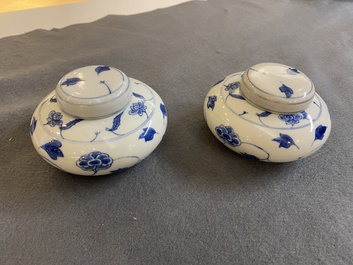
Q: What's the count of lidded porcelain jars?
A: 2